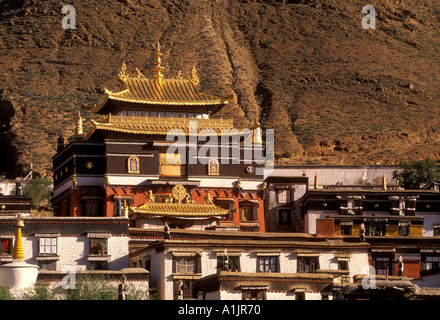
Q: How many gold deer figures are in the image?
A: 2